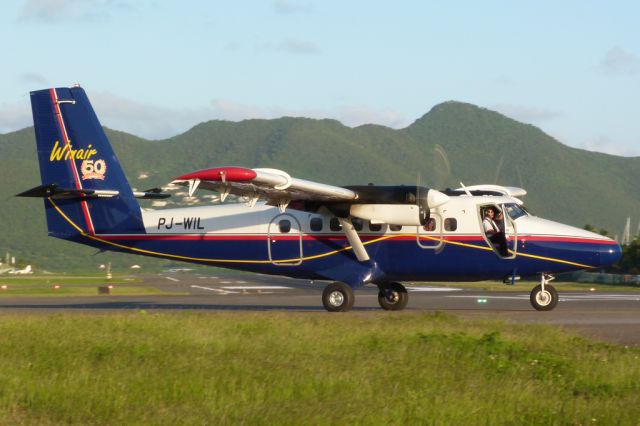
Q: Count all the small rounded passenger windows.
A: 8